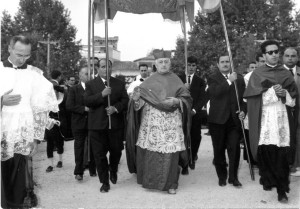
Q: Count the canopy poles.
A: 5